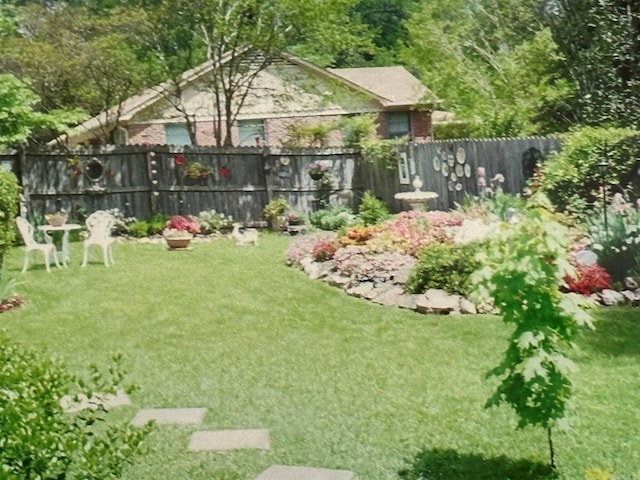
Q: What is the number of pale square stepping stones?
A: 4